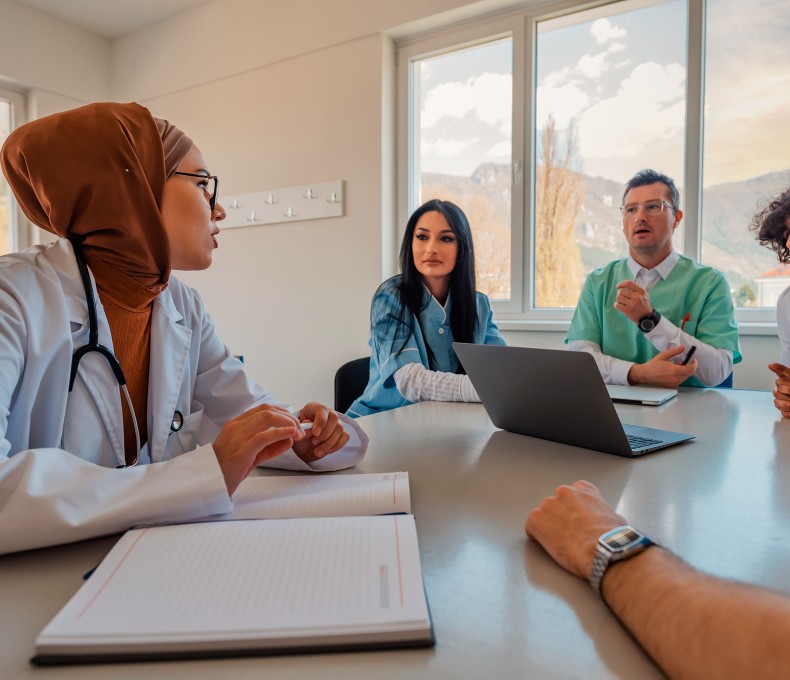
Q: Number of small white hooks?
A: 6